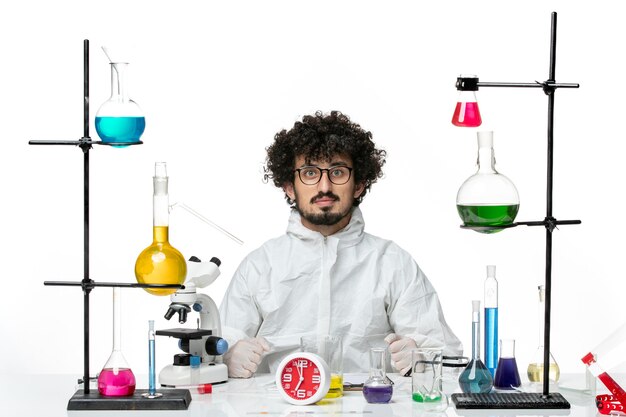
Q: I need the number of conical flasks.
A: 2